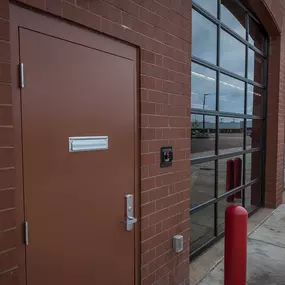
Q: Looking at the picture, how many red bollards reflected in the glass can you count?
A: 2